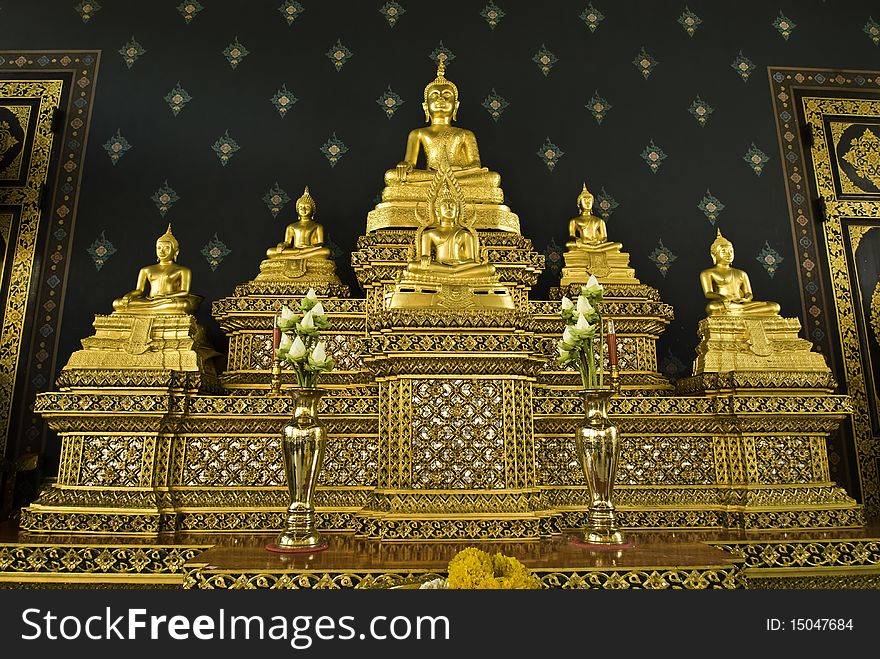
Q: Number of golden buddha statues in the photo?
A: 6